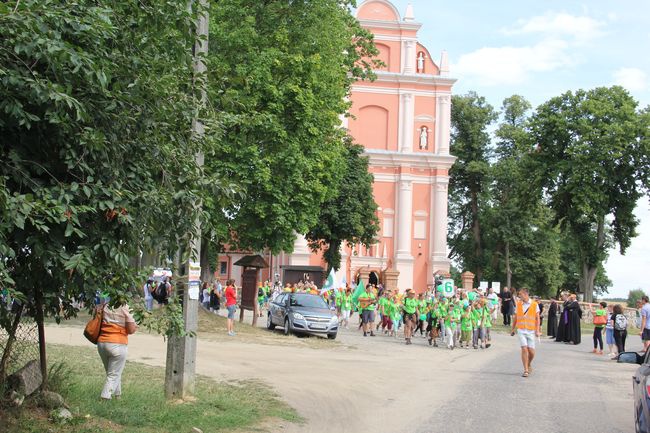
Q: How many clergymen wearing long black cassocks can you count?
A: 3